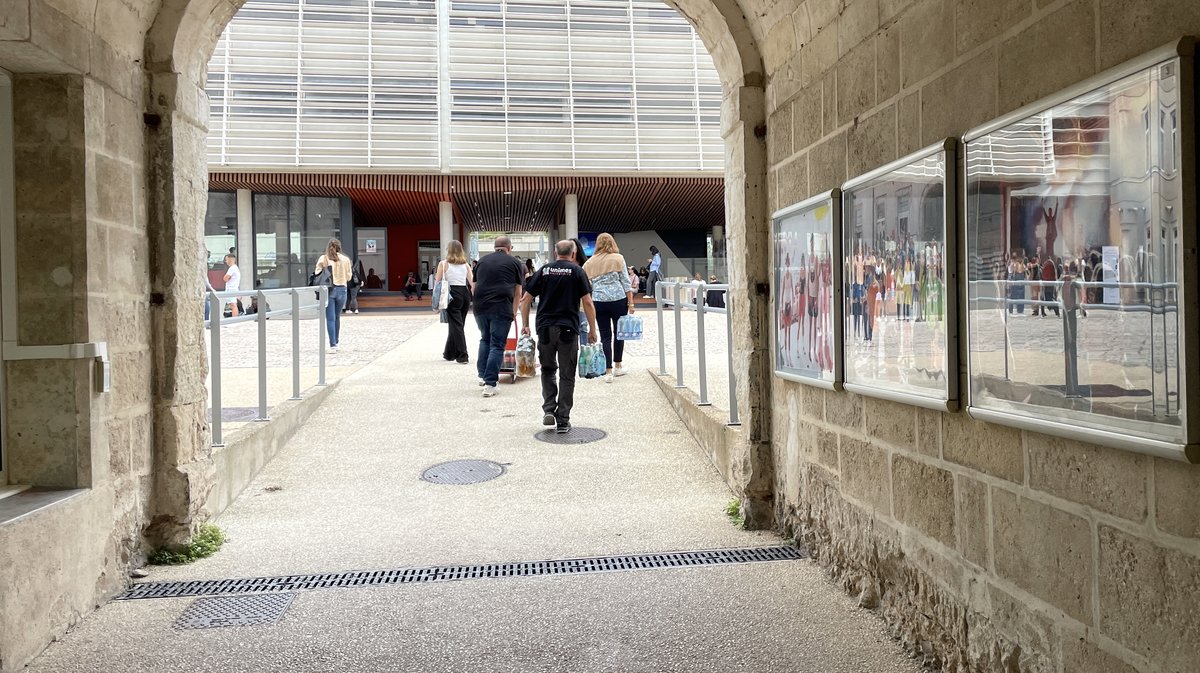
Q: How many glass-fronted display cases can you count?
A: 3